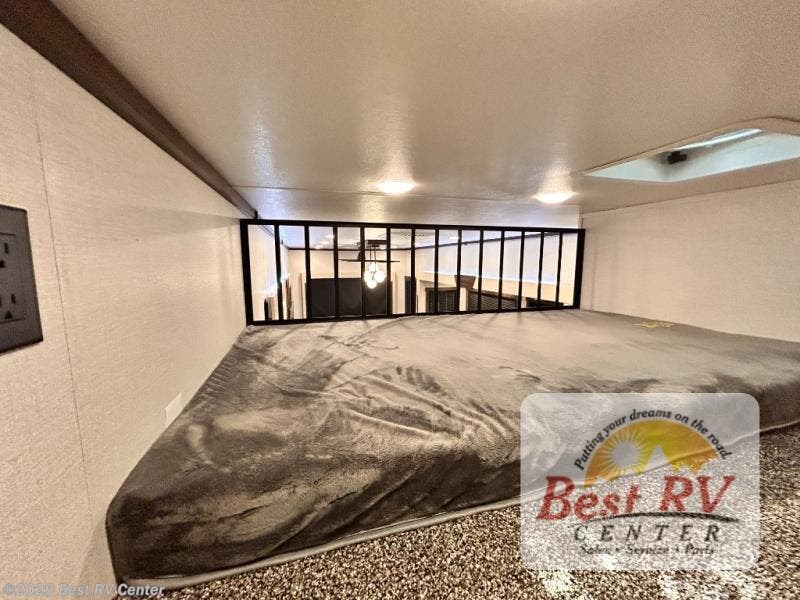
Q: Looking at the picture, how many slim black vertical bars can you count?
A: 13